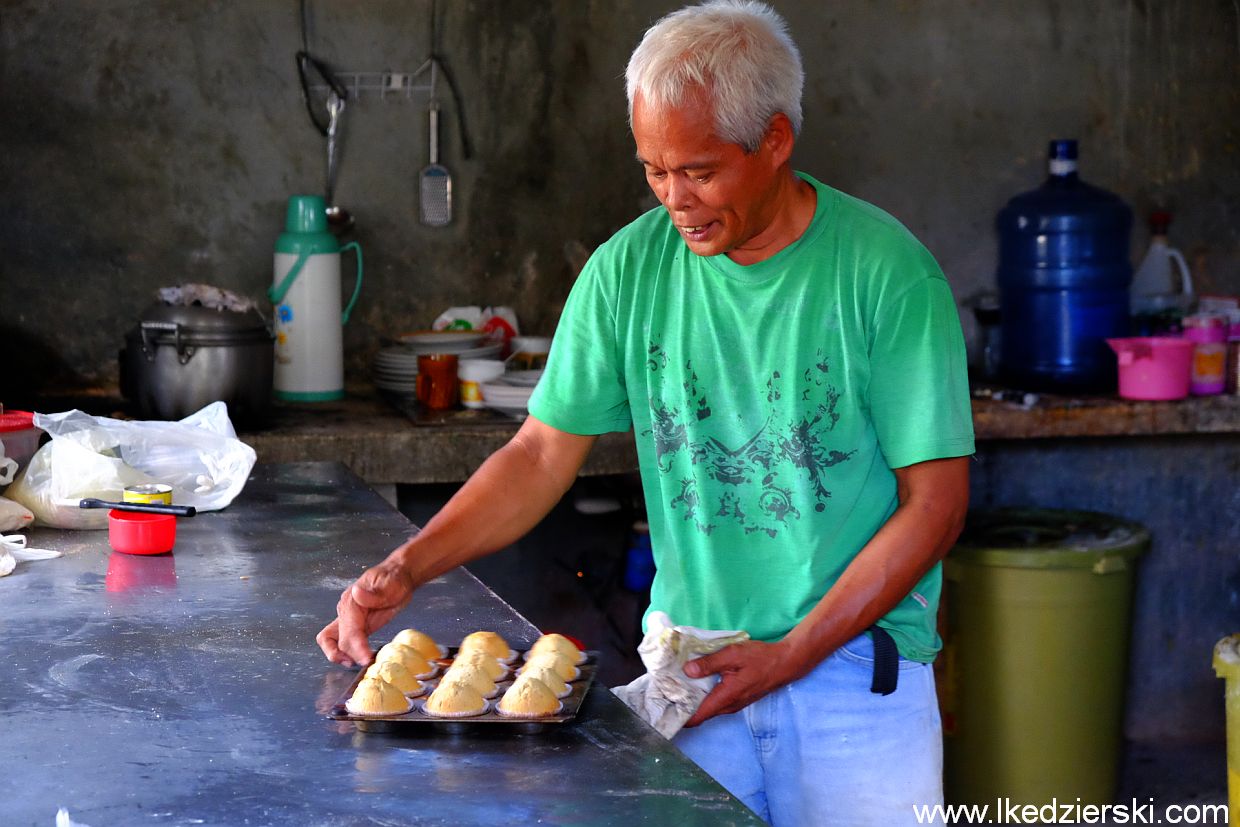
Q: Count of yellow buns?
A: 12